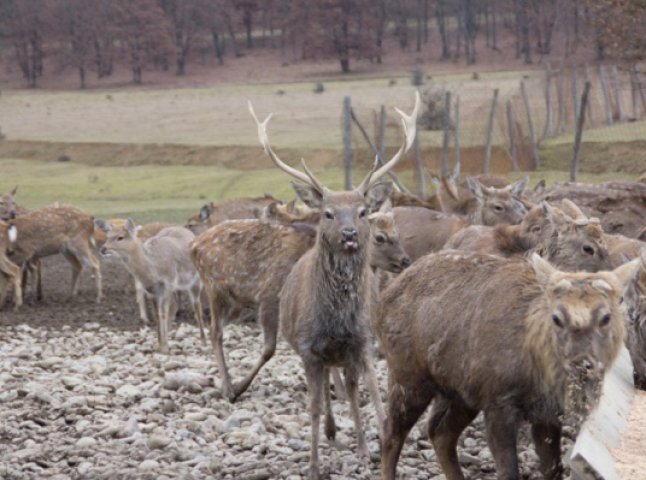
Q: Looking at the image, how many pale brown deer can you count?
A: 1